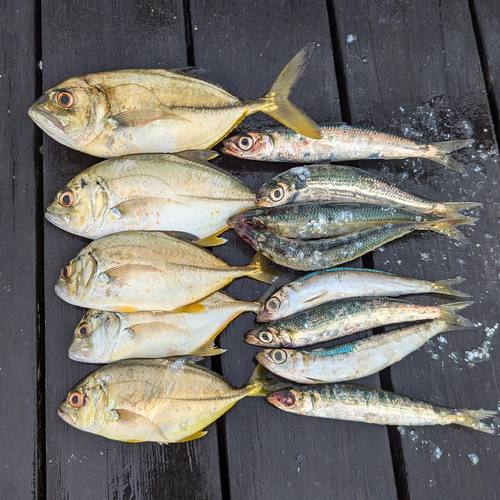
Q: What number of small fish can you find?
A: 8